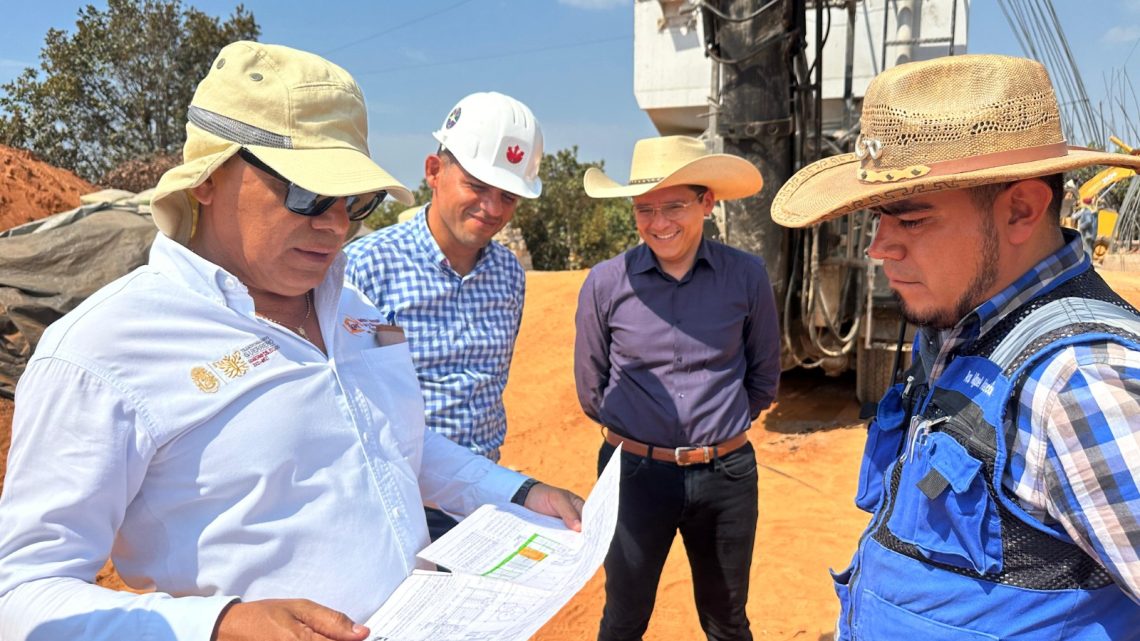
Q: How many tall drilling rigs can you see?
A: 1